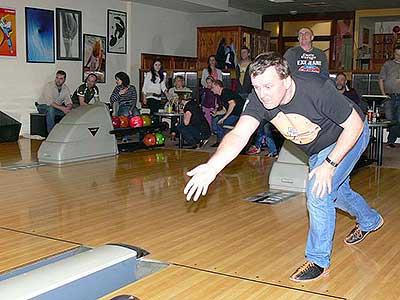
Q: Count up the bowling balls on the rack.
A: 7